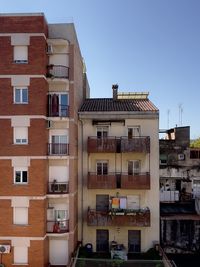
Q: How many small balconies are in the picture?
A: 5